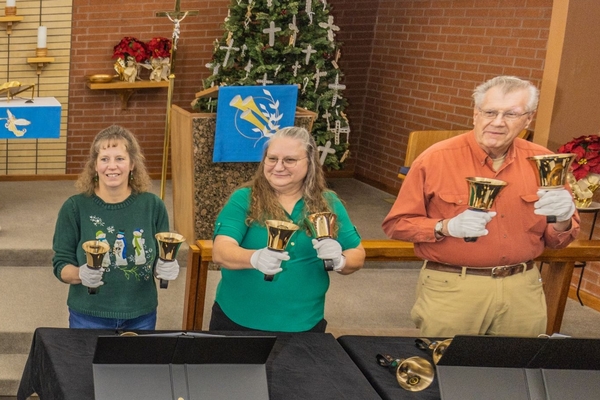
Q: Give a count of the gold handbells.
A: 8